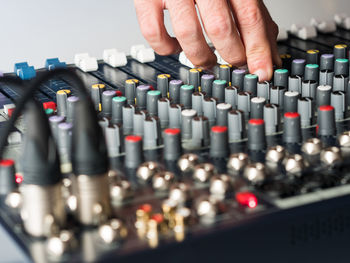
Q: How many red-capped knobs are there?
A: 7